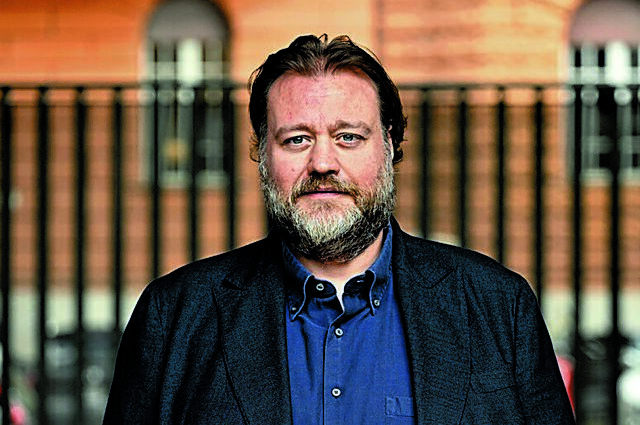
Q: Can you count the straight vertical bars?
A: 13